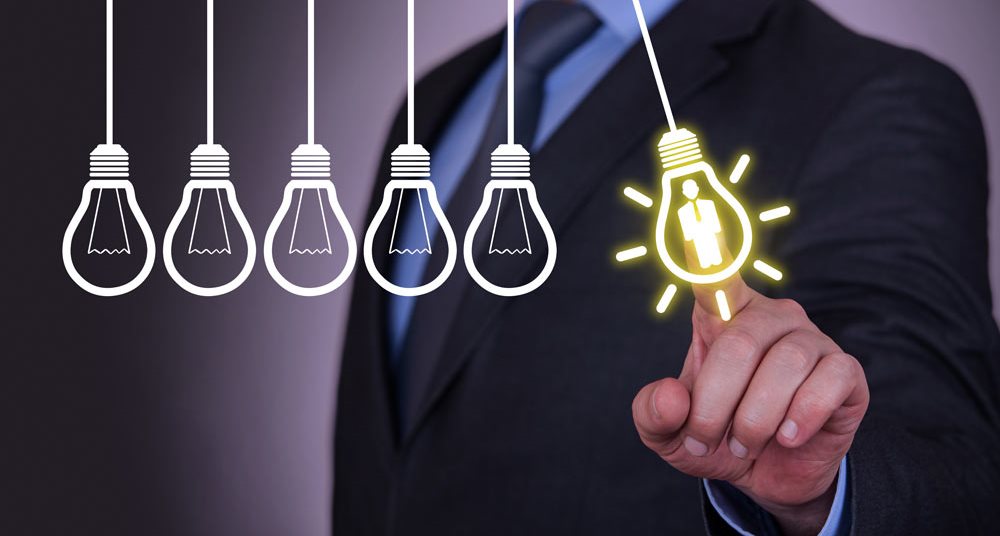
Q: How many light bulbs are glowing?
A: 1